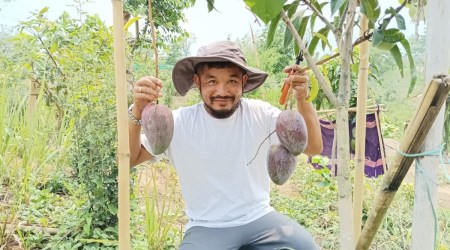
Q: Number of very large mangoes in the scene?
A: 3